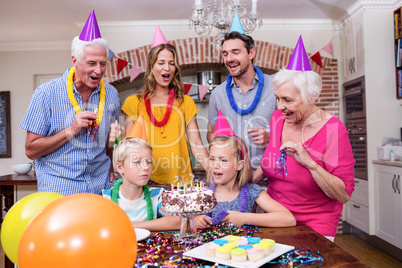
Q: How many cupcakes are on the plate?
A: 12